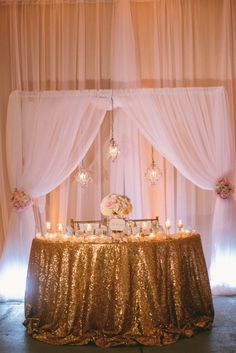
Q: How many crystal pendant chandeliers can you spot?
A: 3